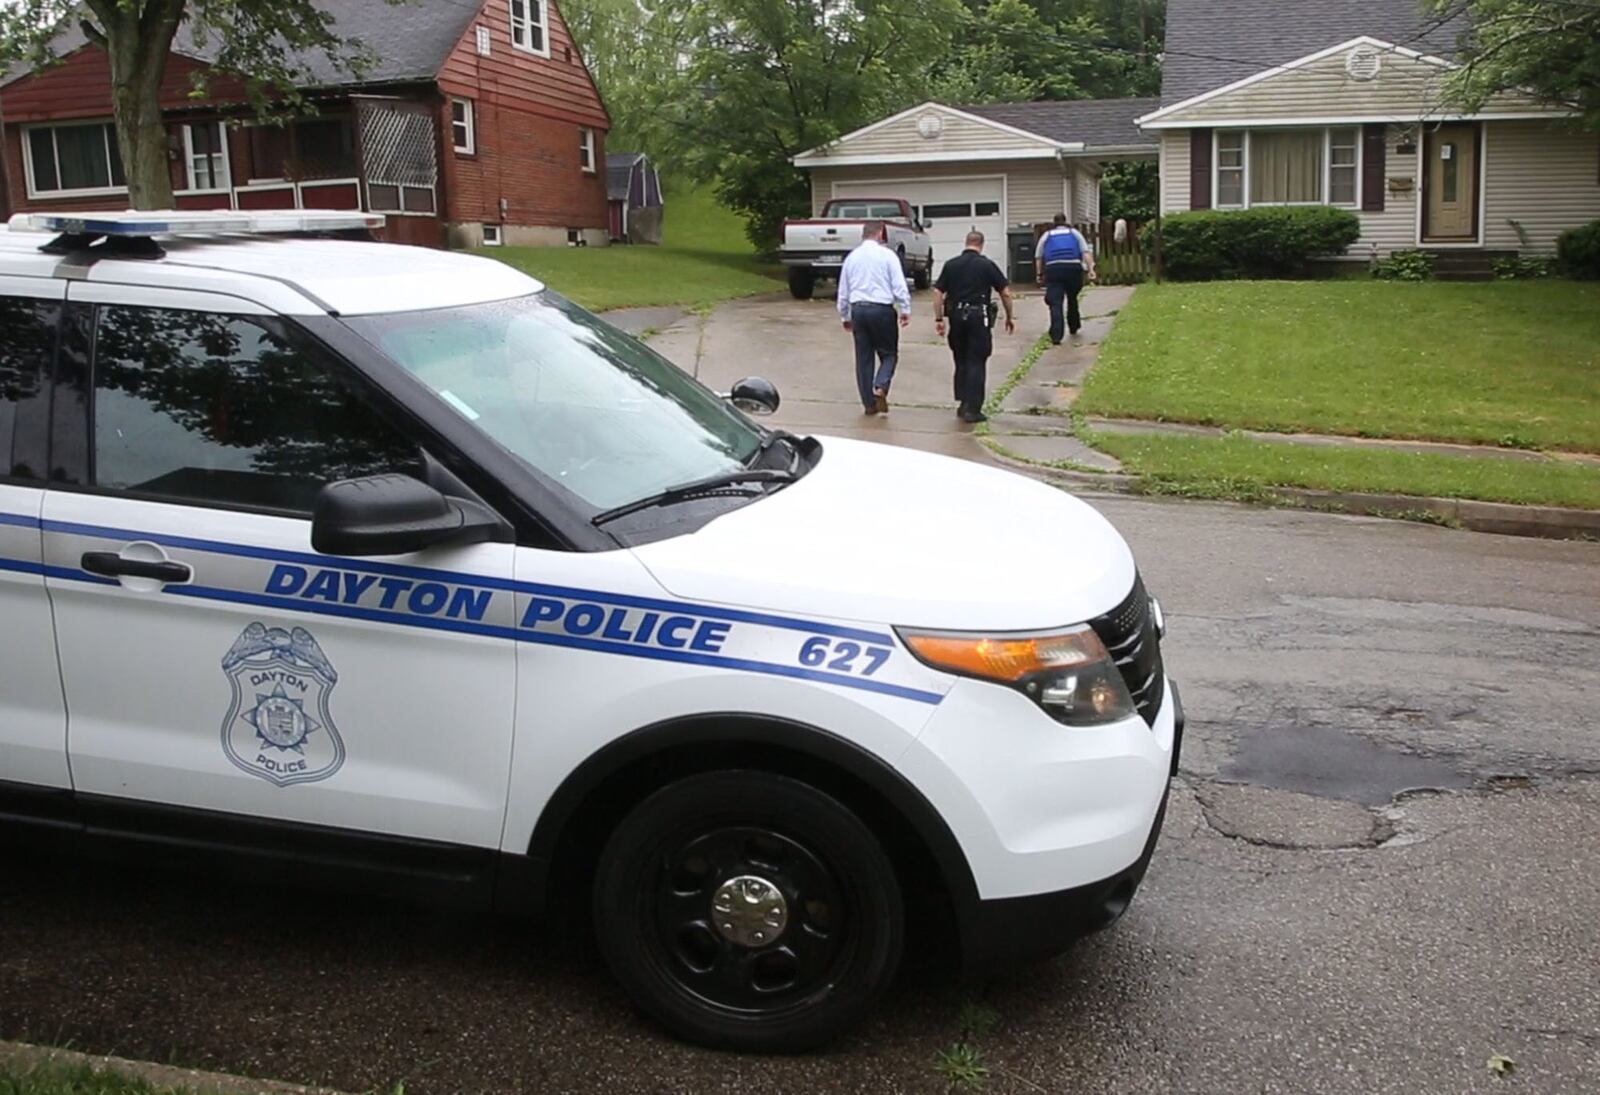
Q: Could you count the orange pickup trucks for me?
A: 0